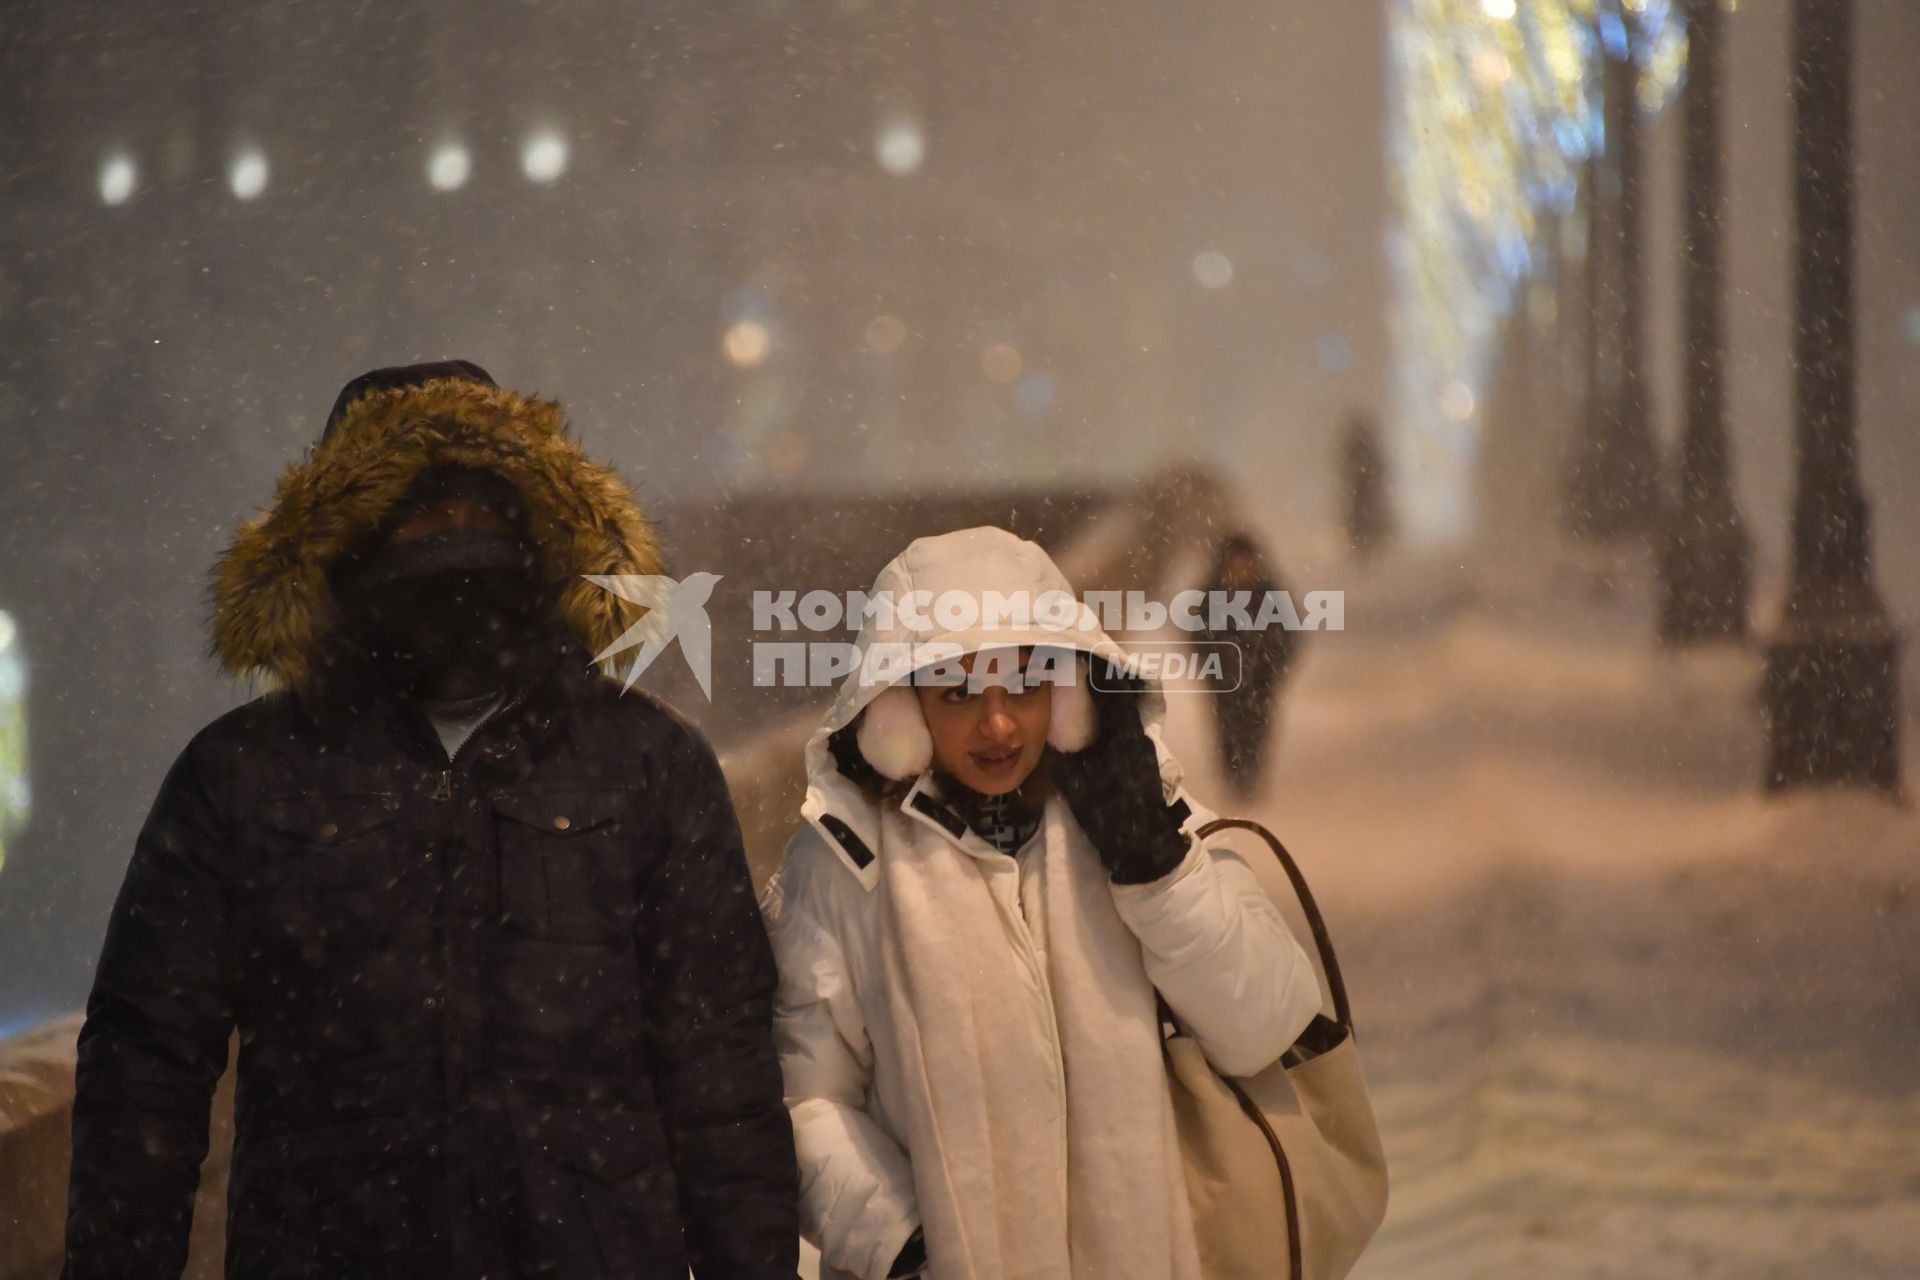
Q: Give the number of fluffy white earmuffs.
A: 2